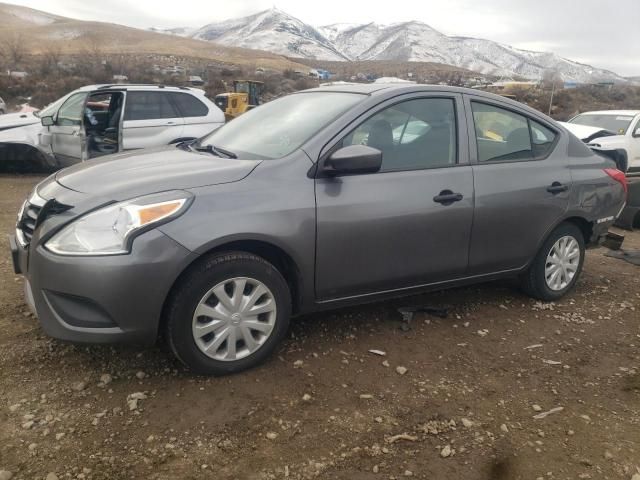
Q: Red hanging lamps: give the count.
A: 0